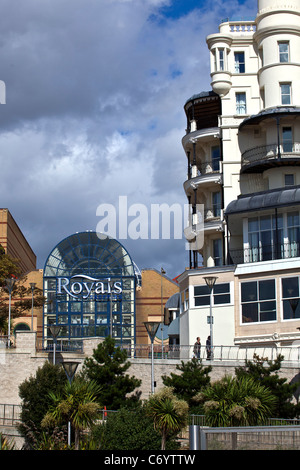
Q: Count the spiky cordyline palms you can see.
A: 3